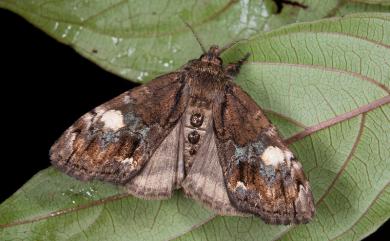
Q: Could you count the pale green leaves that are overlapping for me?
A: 2